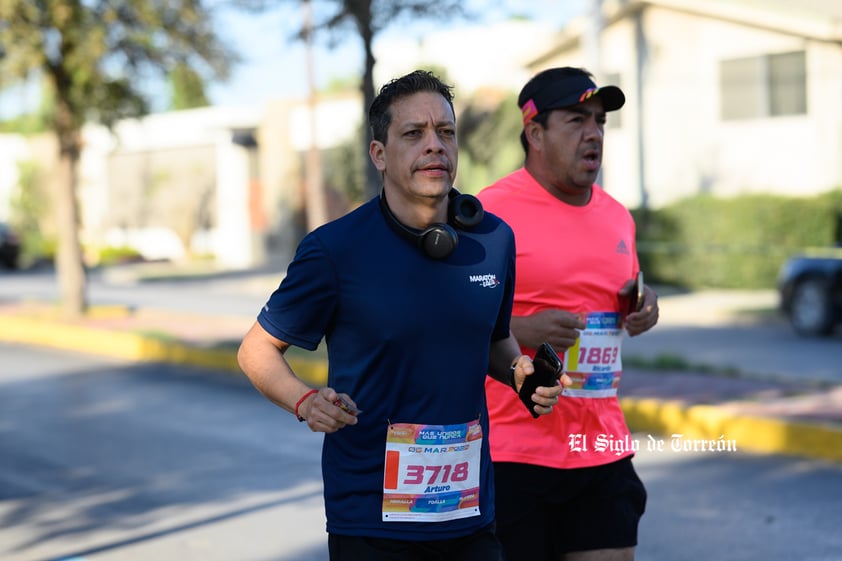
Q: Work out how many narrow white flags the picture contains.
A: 0